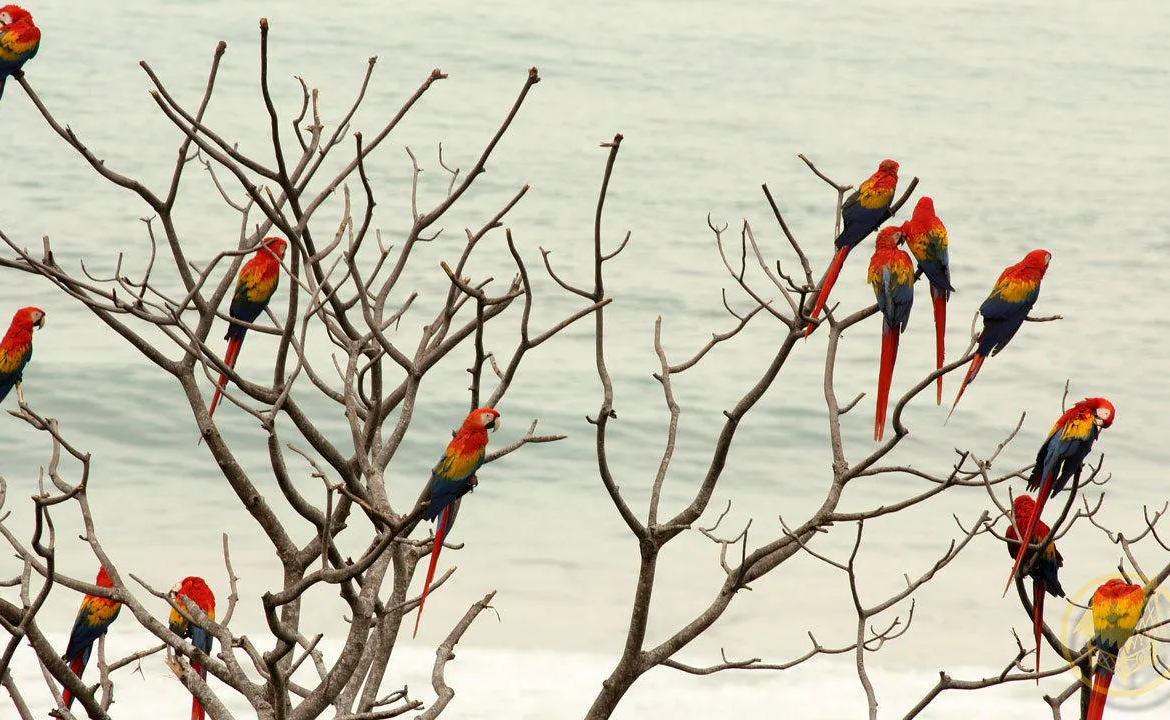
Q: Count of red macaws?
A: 13